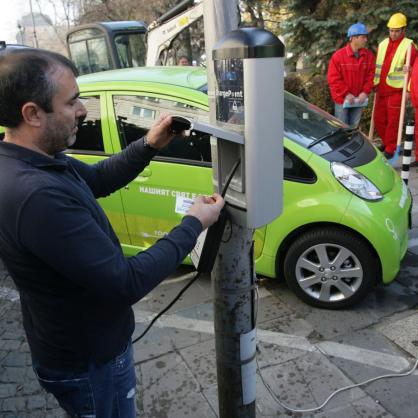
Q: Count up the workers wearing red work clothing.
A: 3